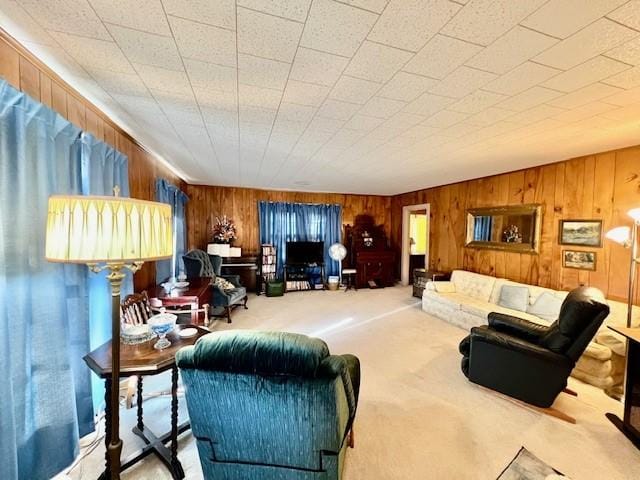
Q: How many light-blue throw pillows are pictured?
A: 2